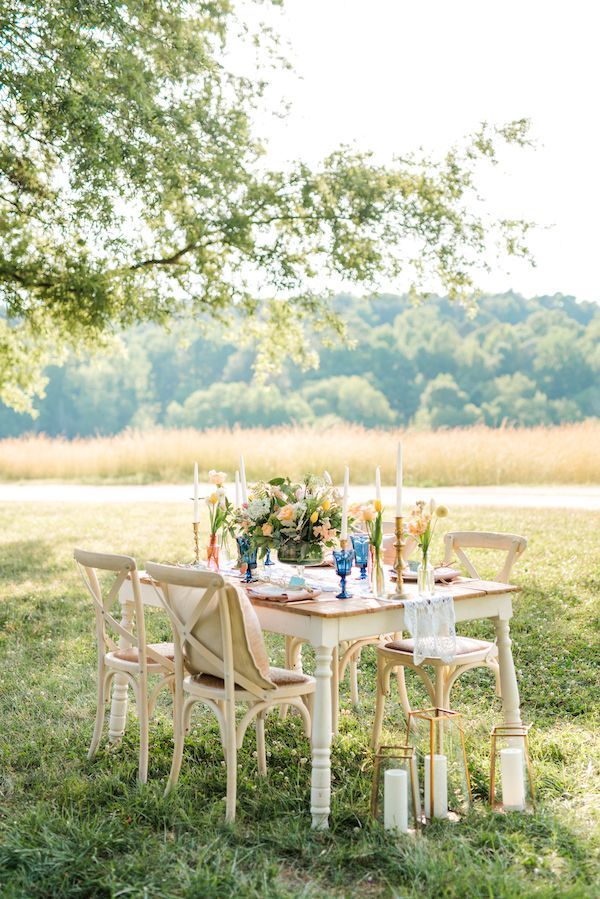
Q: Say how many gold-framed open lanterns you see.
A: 3